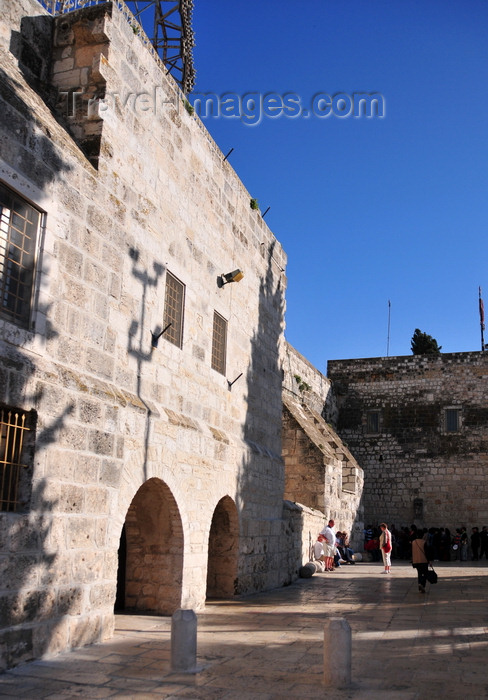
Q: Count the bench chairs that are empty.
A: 0